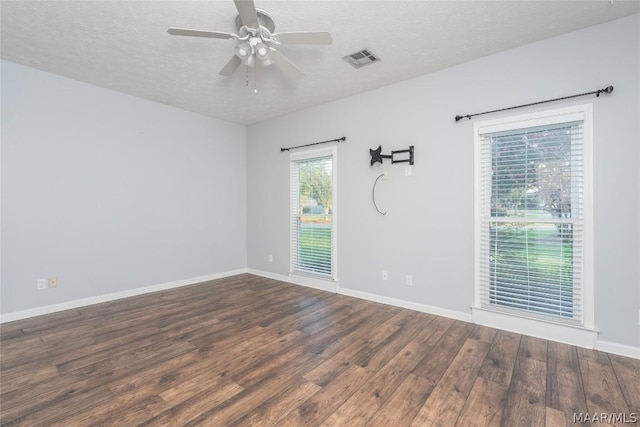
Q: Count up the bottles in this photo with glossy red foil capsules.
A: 0